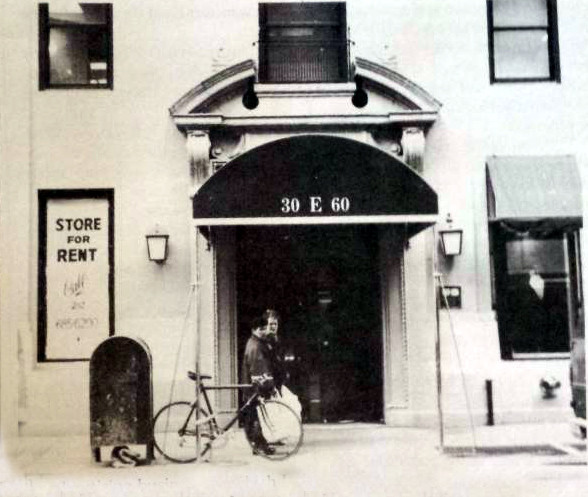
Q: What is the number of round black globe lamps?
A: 2